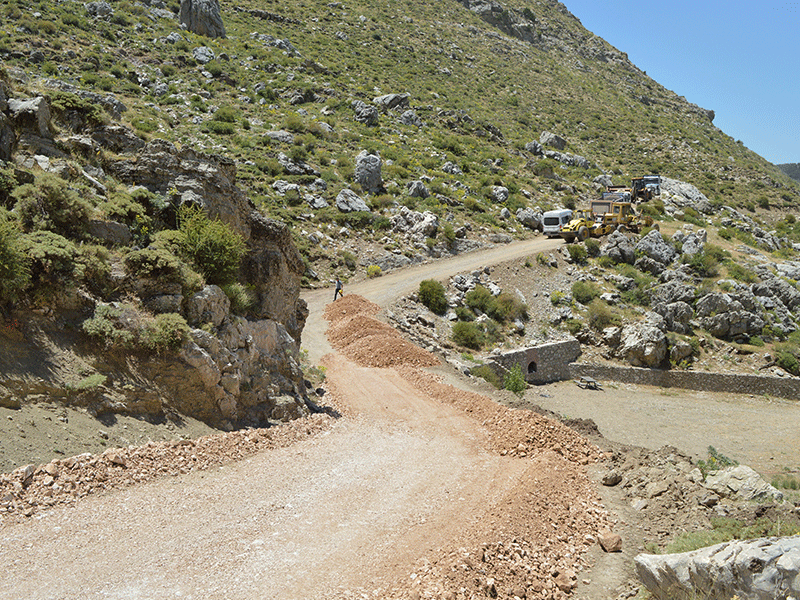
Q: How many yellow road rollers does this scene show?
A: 1